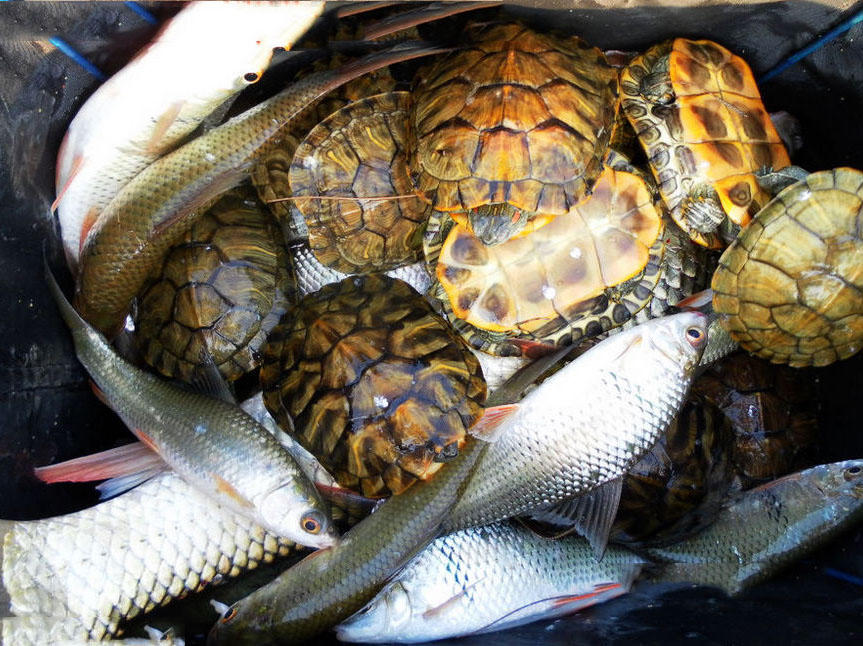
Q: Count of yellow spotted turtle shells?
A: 2